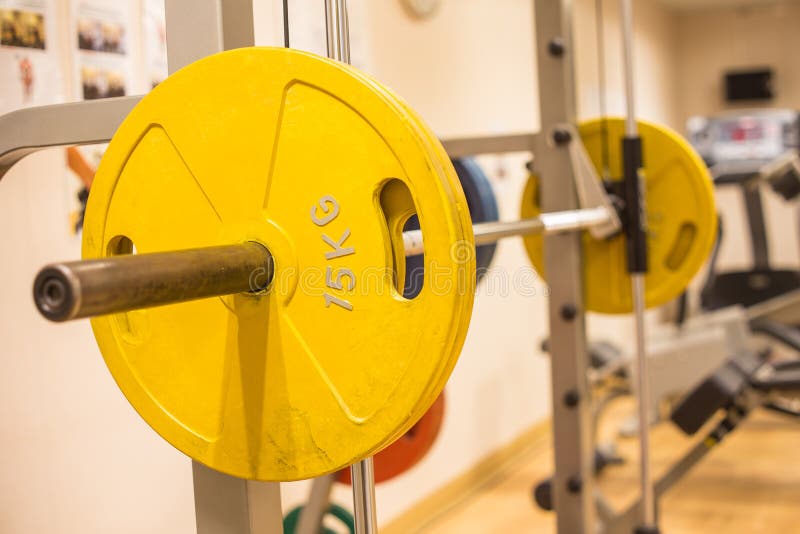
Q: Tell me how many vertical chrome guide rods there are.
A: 2